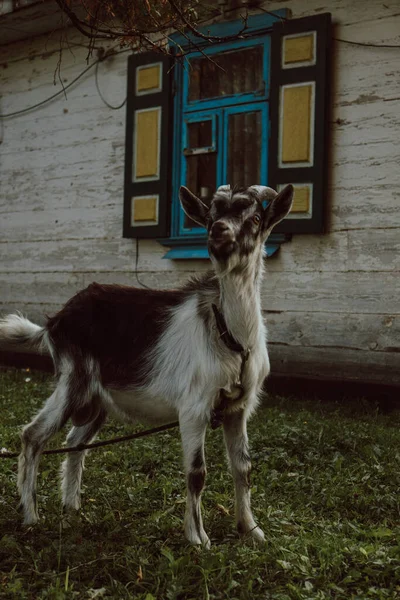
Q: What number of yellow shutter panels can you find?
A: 6